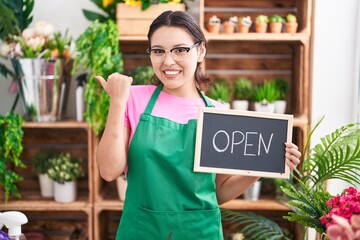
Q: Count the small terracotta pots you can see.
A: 6